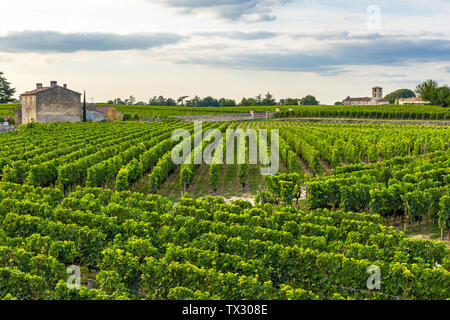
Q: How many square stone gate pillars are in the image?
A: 4